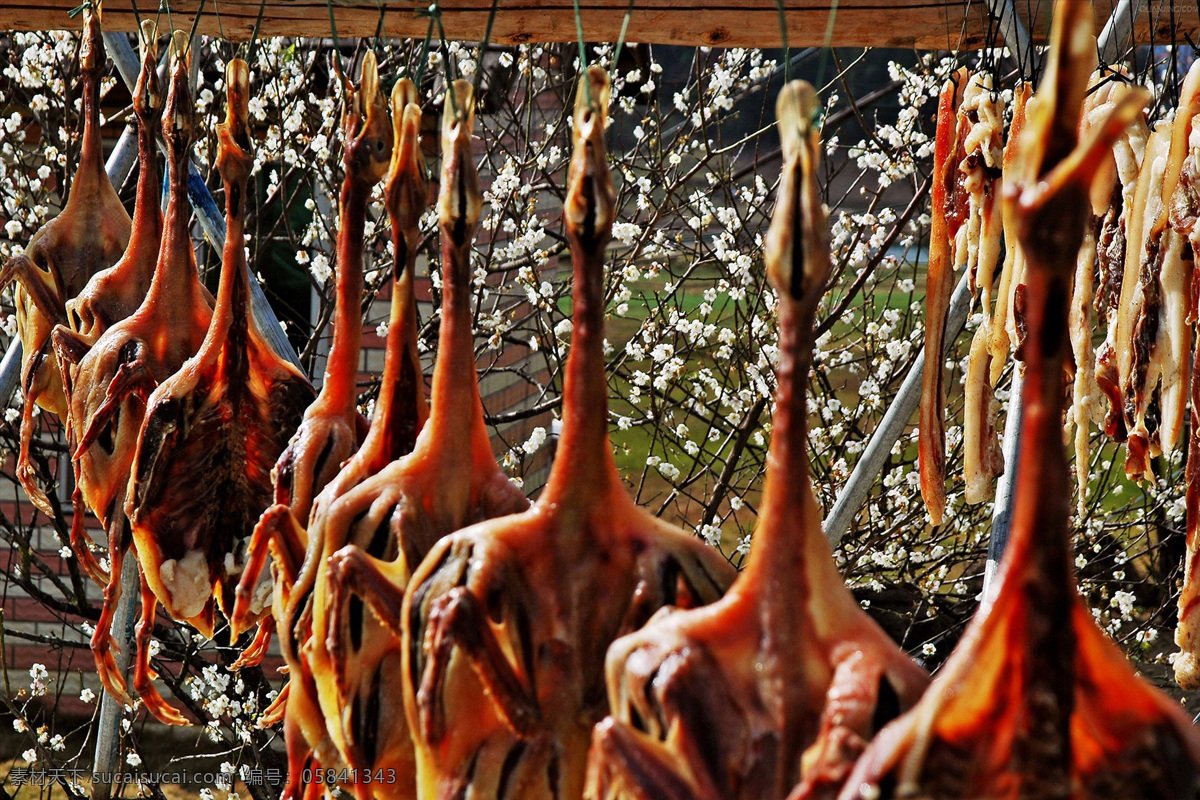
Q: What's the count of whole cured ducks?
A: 10